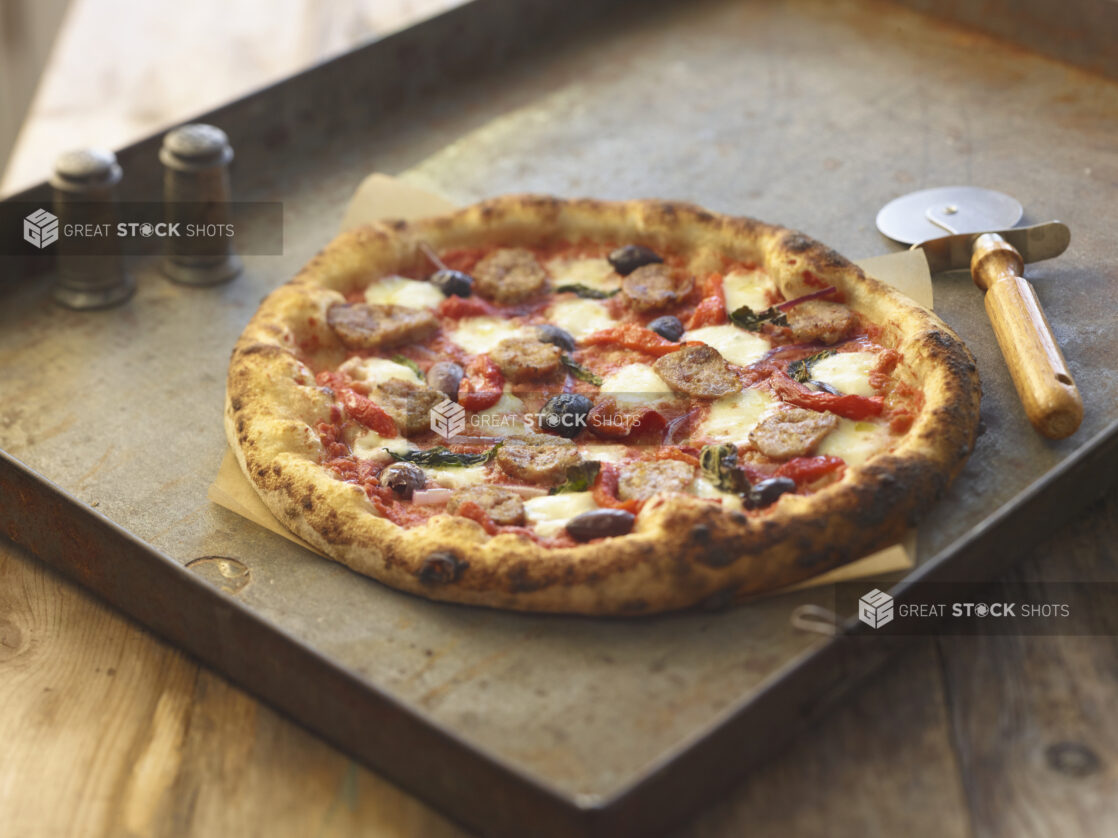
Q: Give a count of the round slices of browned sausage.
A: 11